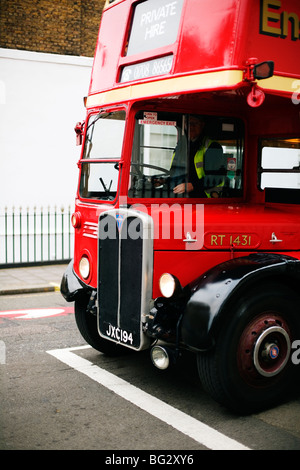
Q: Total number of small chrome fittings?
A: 2